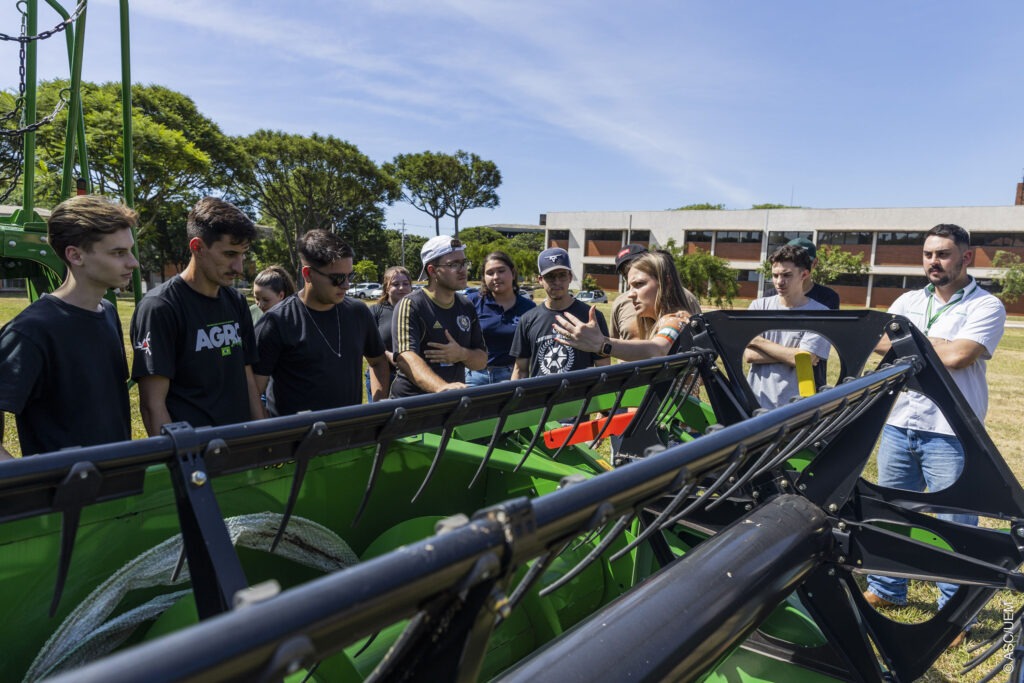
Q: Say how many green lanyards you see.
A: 1